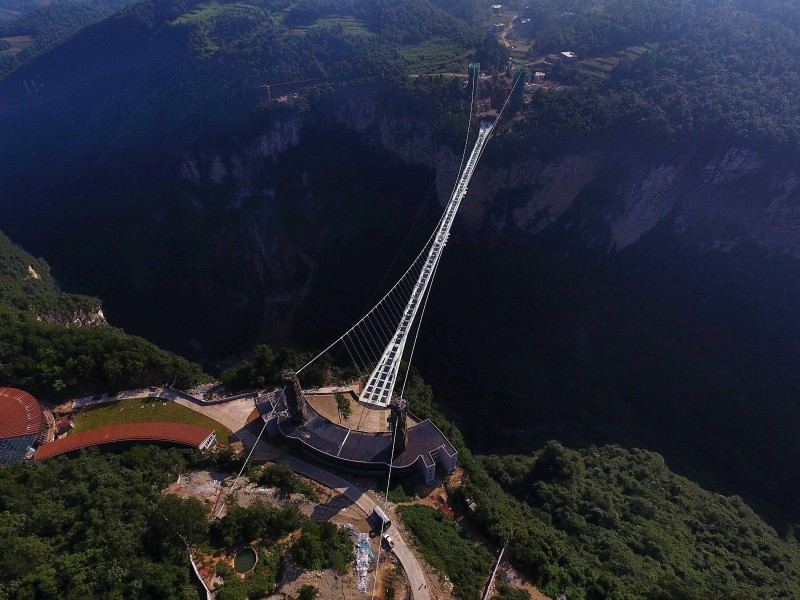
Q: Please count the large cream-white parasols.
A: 0